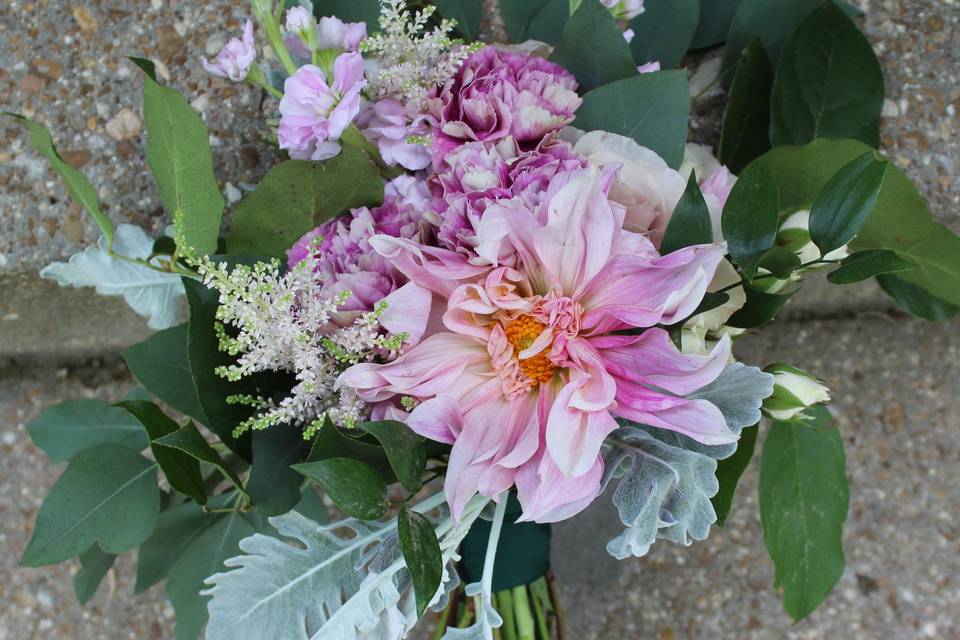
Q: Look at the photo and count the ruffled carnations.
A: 3